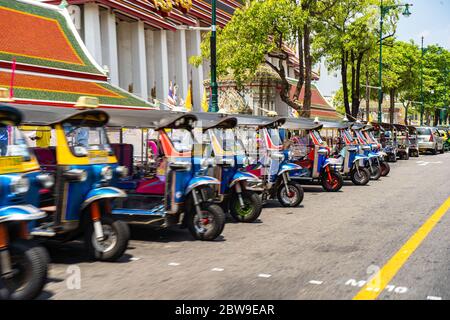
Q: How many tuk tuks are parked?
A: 12